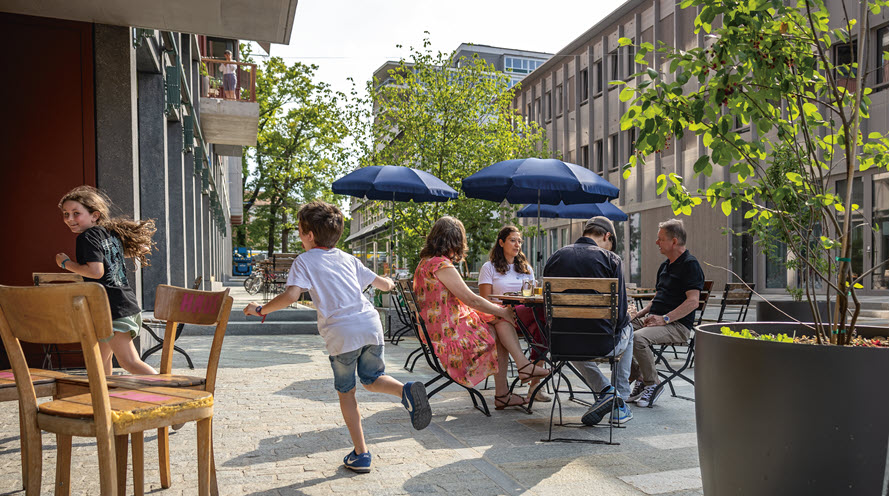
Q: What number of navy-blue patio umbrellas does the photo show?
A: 3